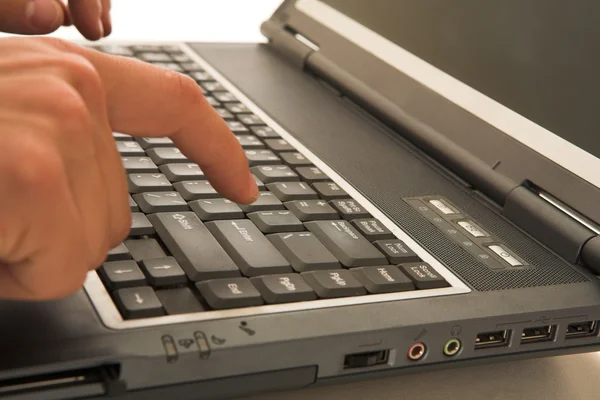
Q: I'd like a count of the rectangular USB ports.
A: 3